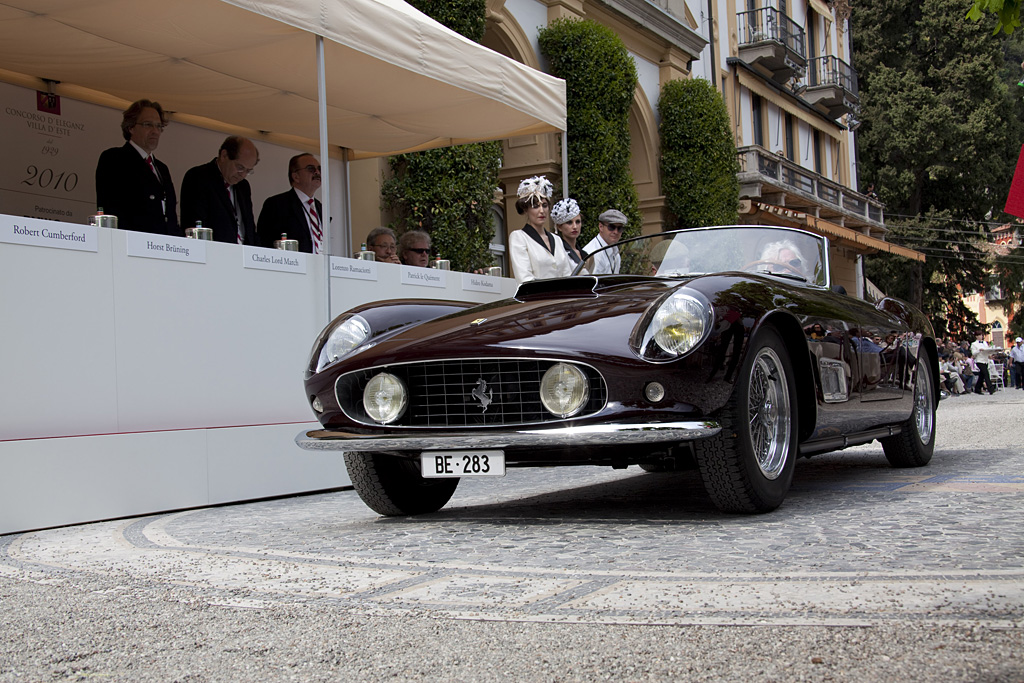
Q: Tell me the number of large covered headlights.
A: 2